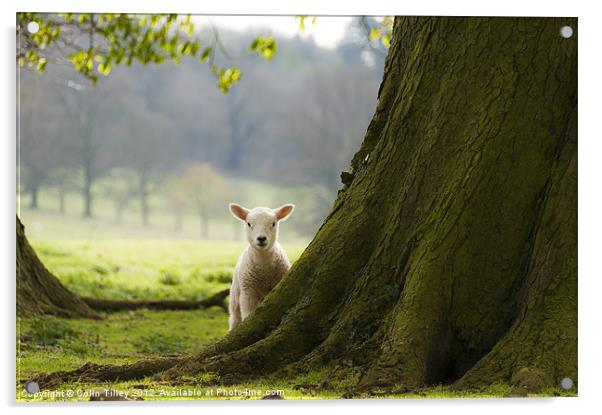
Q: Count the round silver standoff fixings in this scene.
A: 4